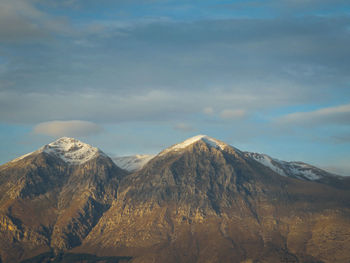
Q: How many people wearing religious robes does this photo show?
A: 0